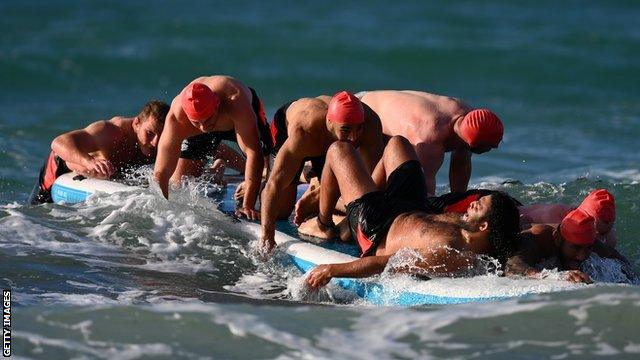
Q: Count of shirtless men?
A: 7